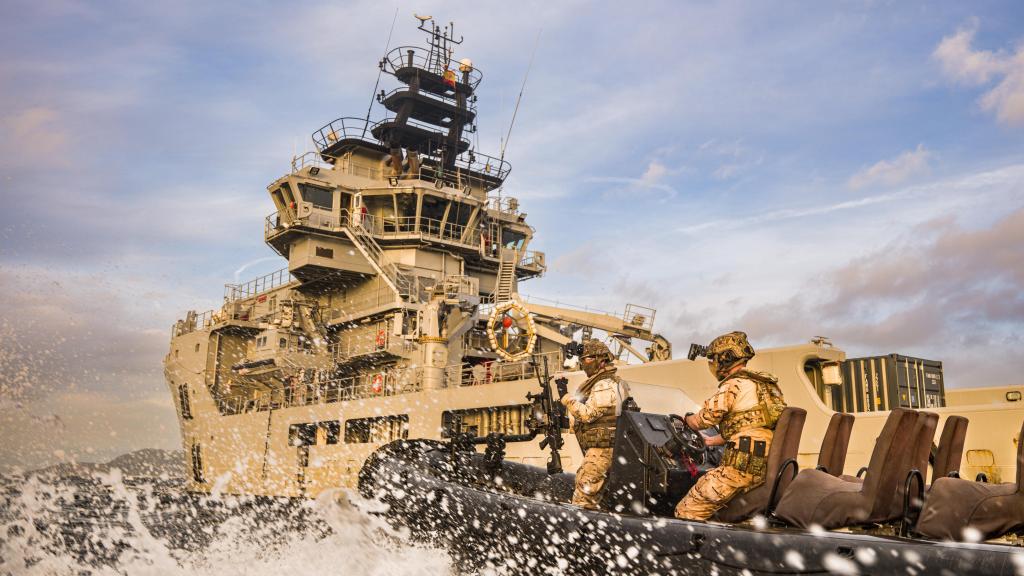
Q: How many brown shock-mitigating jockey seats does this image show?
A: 6